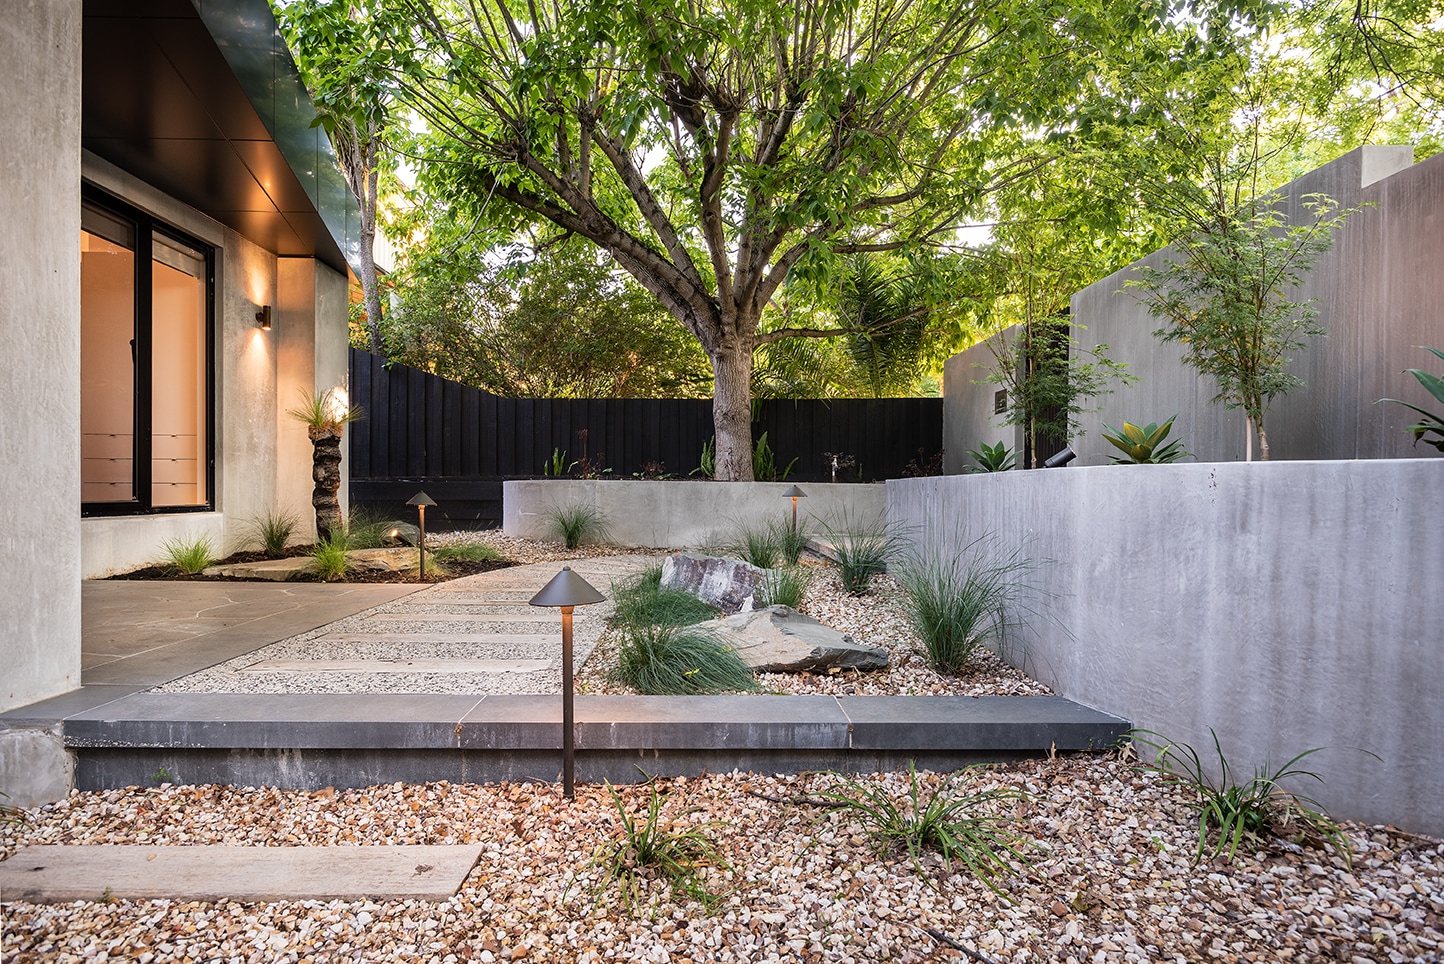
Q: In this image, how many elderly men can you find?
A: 0